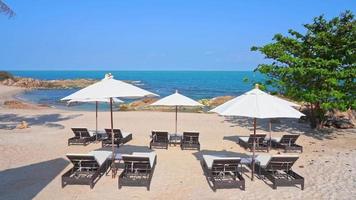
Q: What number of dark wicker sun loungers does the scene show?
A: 10